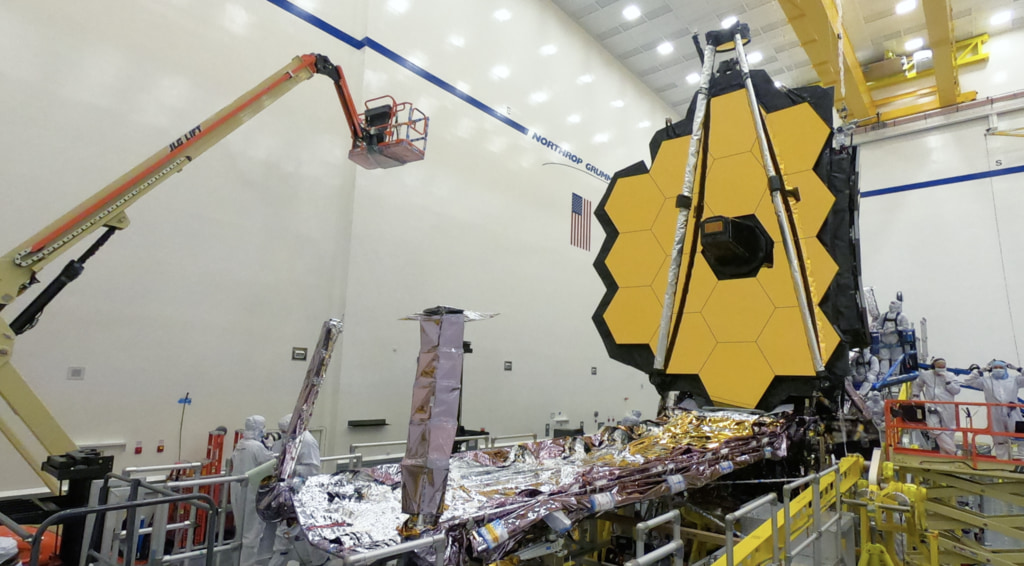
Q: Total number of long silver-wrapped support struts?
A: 2